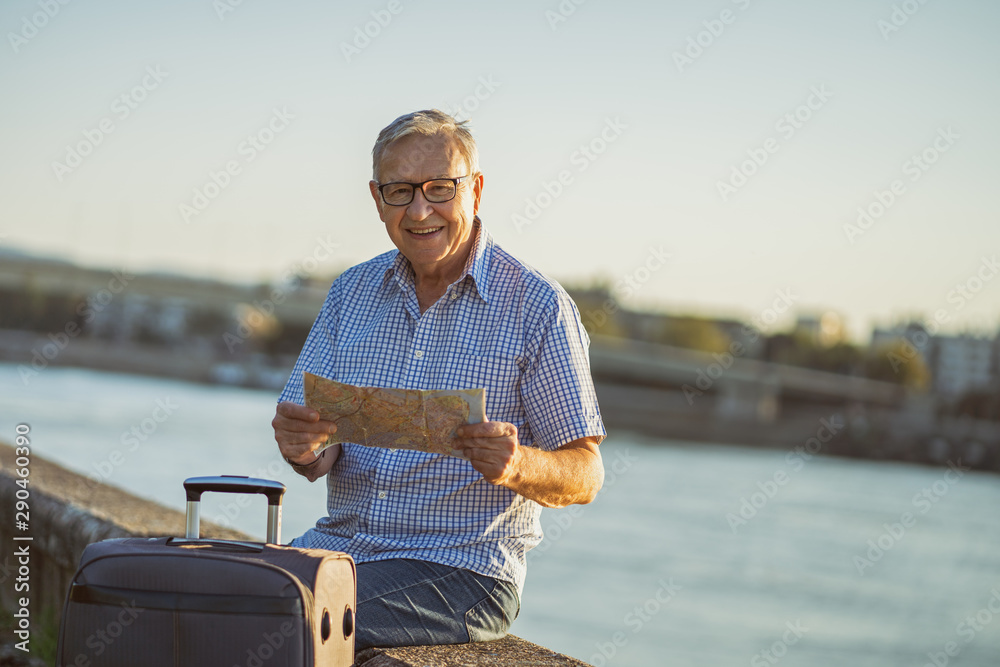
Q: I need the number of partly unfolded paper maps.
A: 1